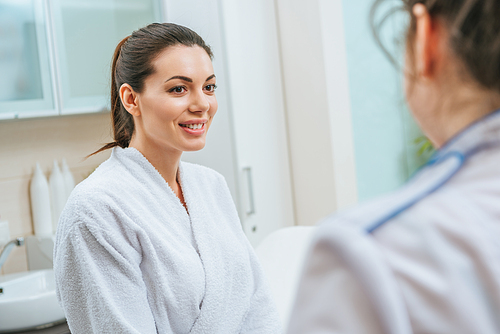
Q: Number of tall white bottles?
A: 3